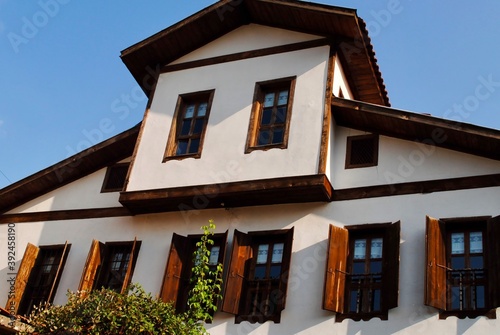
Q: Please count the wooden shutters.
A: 12